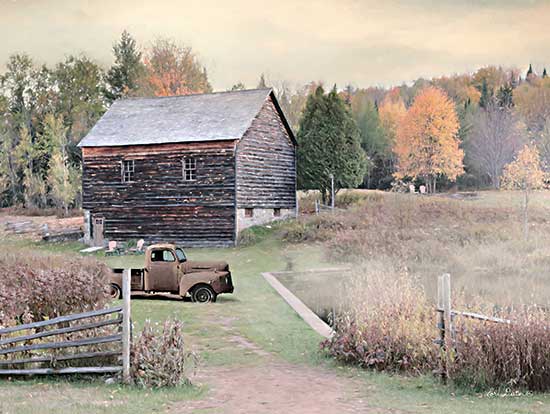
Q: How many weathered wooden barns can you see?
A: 1